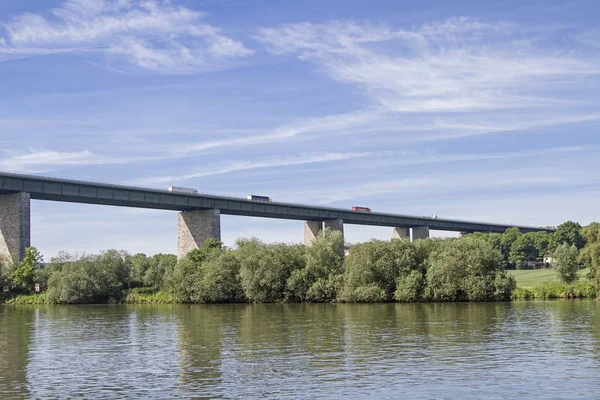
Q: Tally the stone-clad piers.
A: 6